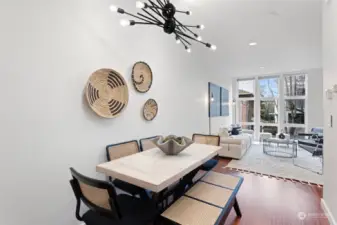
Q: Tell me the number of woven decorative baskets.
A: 3